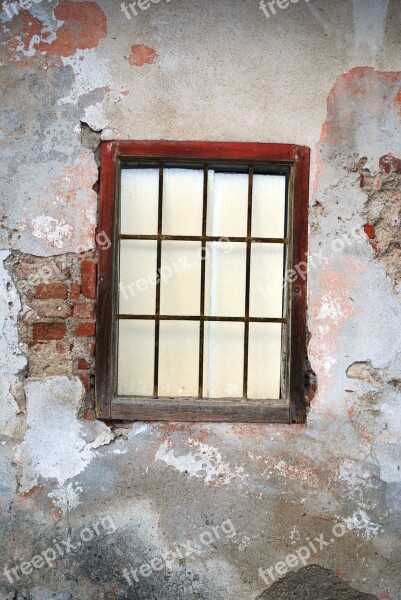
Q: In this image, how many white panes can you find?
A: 12